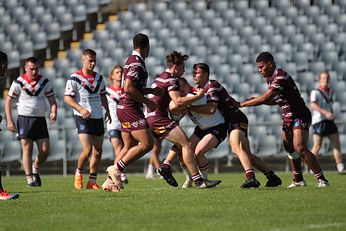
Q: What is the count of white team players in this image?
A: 5